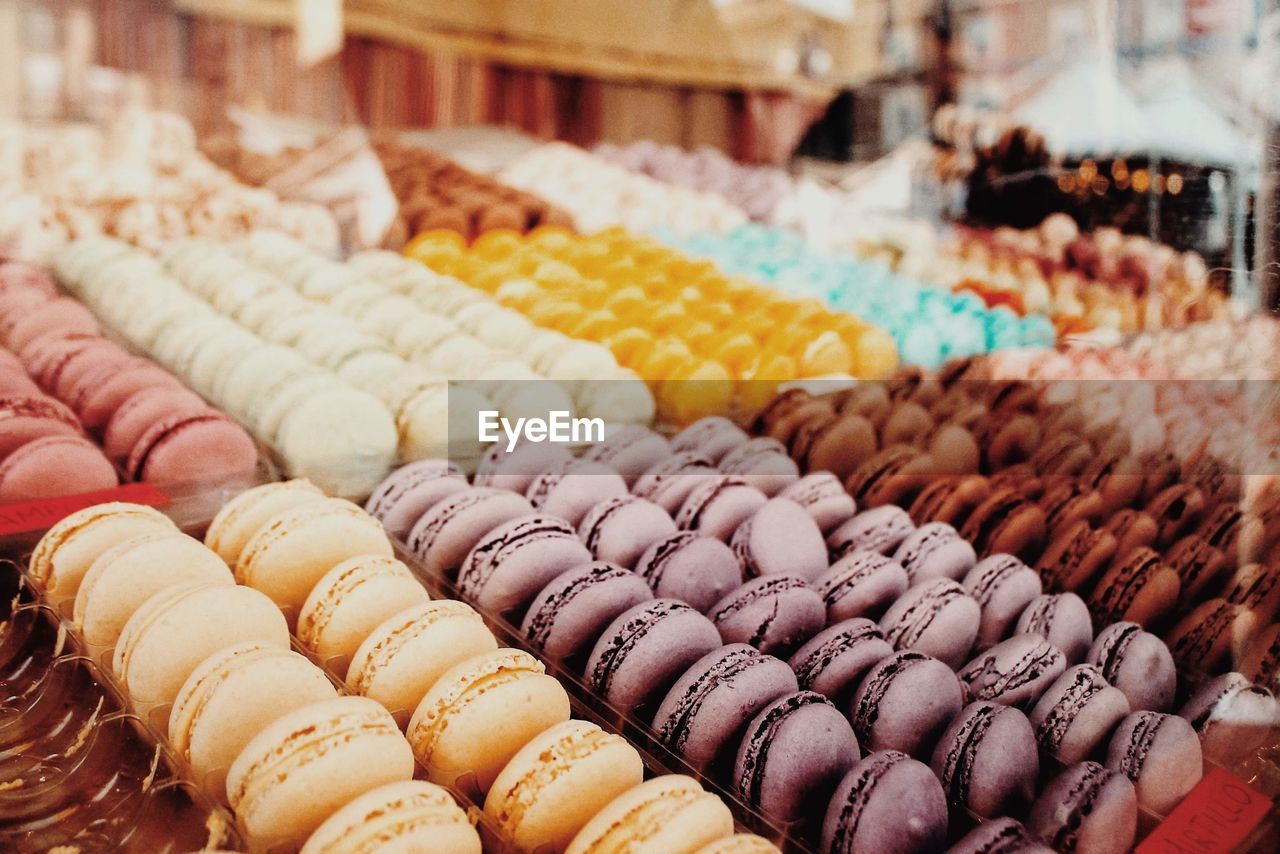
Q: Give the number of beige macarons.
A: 14